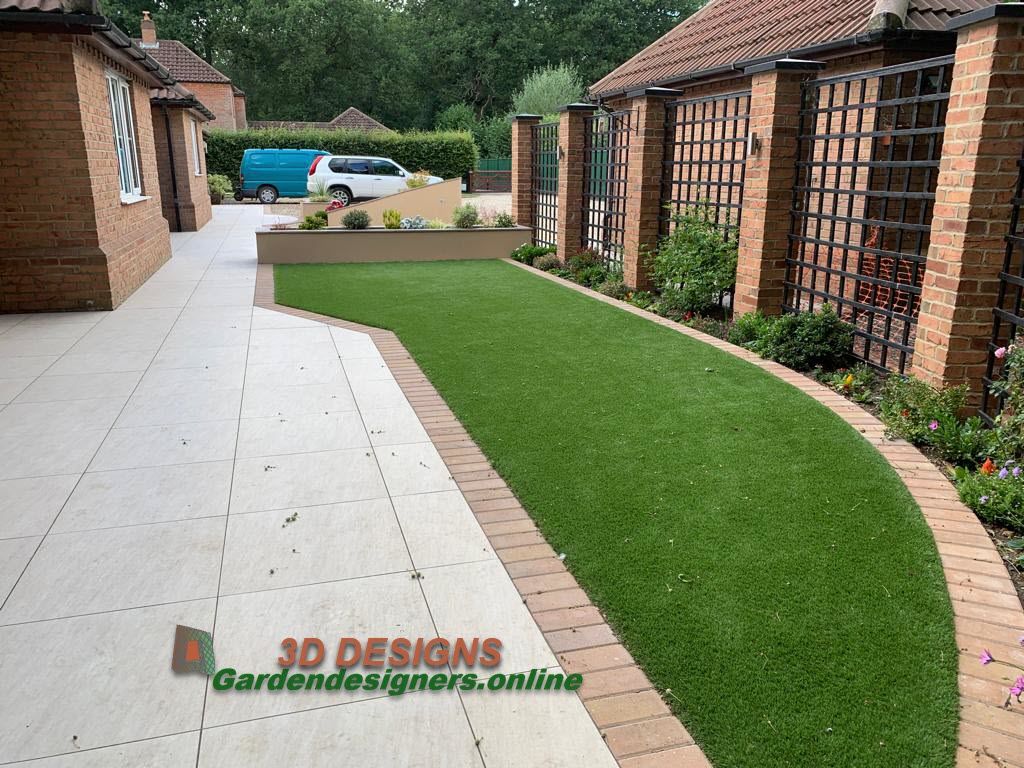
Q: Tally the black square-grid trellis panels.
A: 5